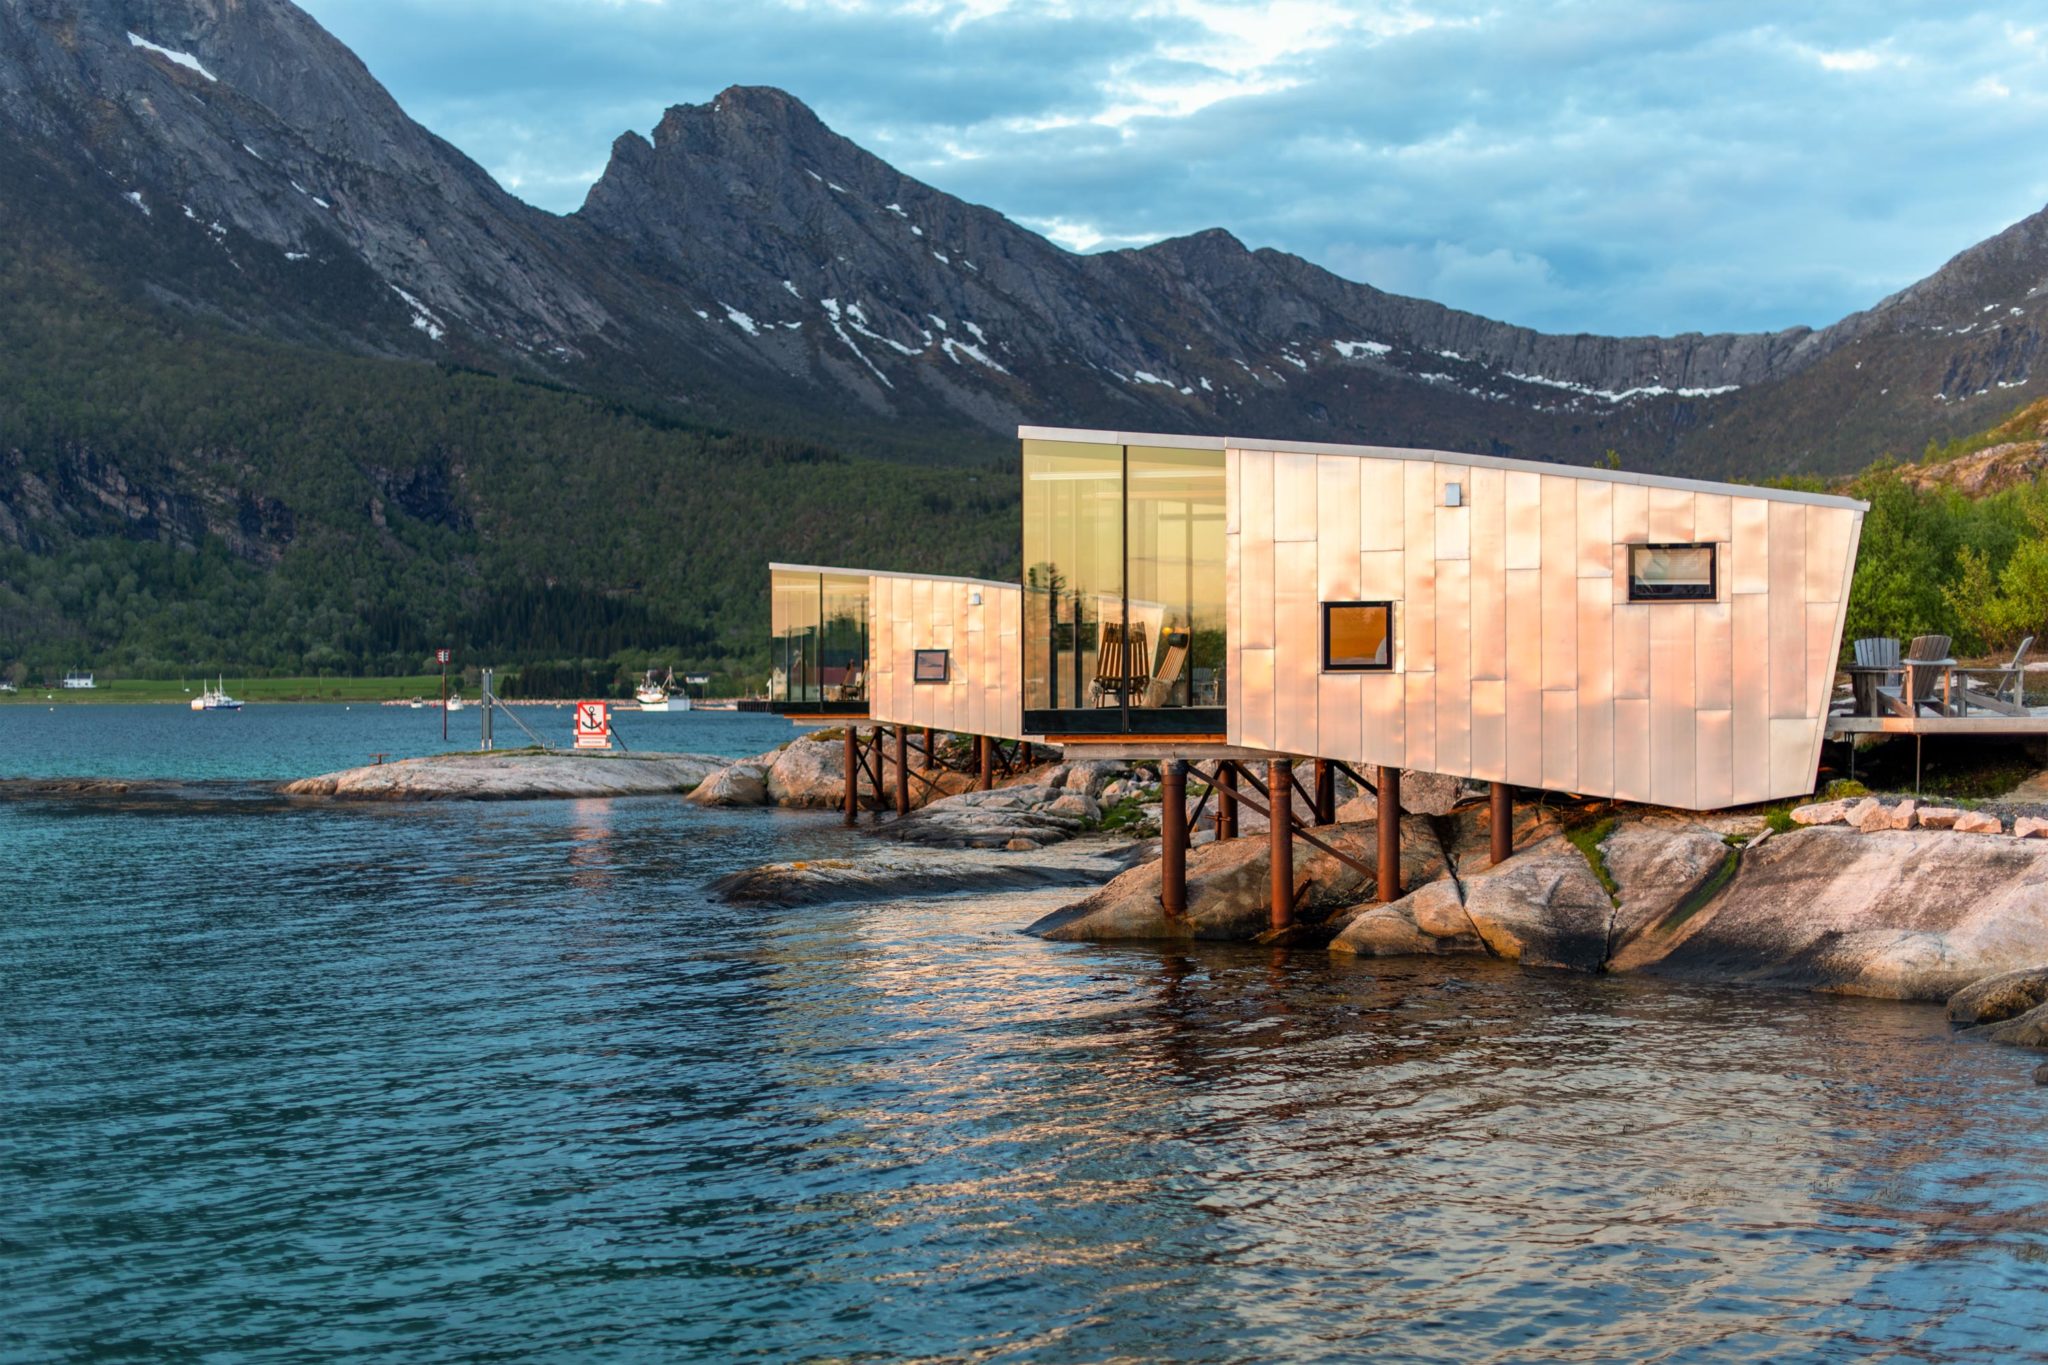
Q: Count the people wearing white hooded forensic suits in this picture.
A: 0